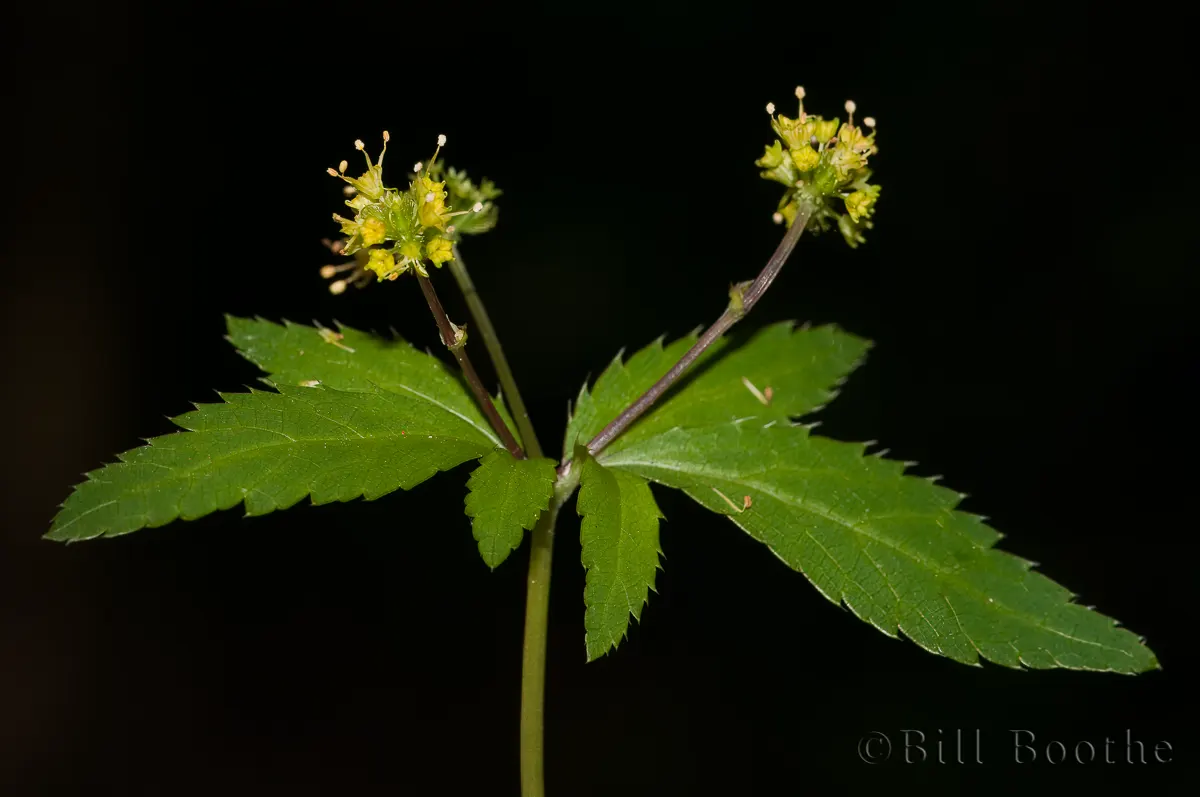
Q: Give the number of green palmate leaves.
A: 6